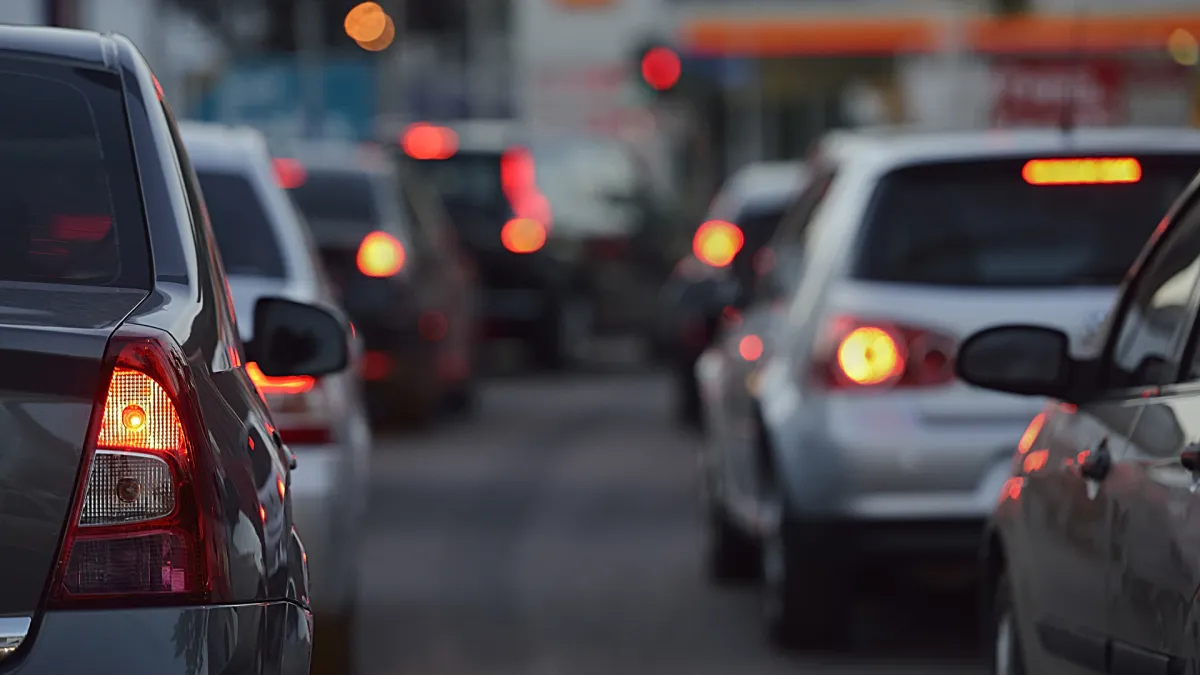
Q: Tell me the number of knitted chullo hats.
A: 0